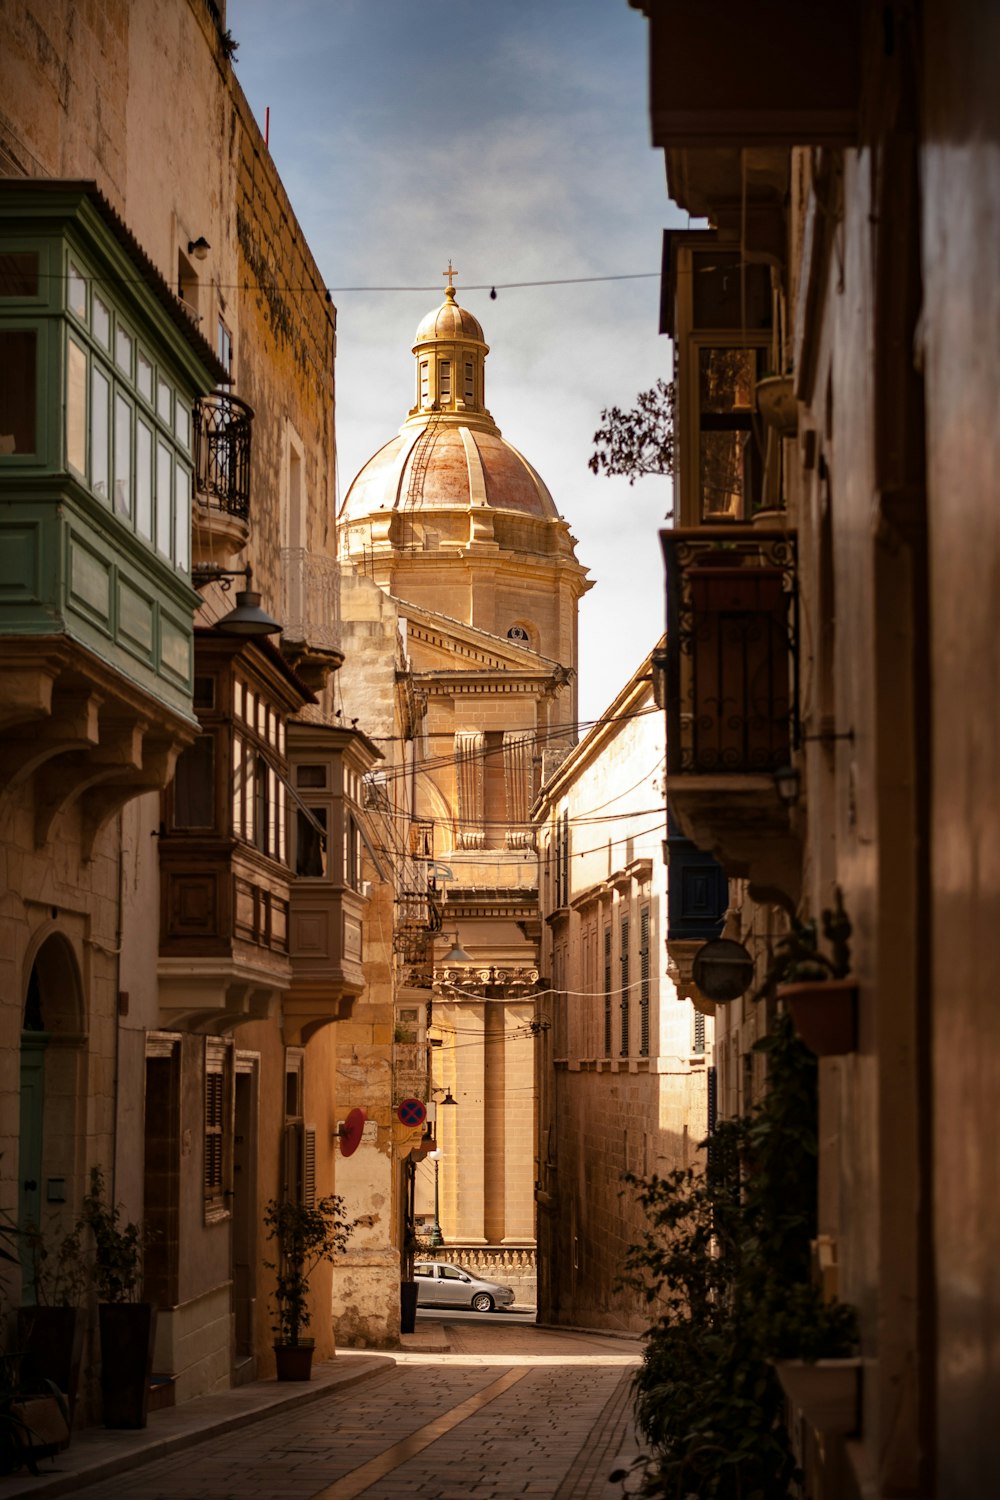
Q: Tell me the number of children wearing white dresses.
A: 0